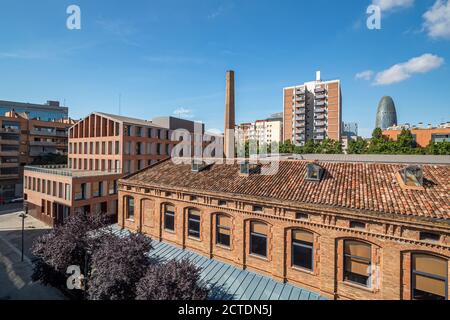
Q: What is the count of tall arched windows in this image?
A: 8